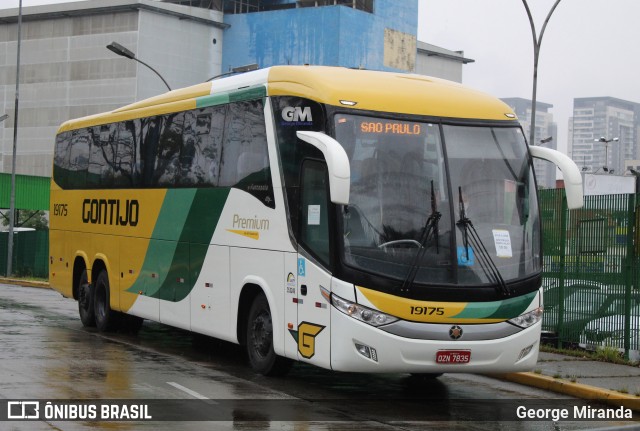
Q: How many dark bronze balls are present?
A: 0